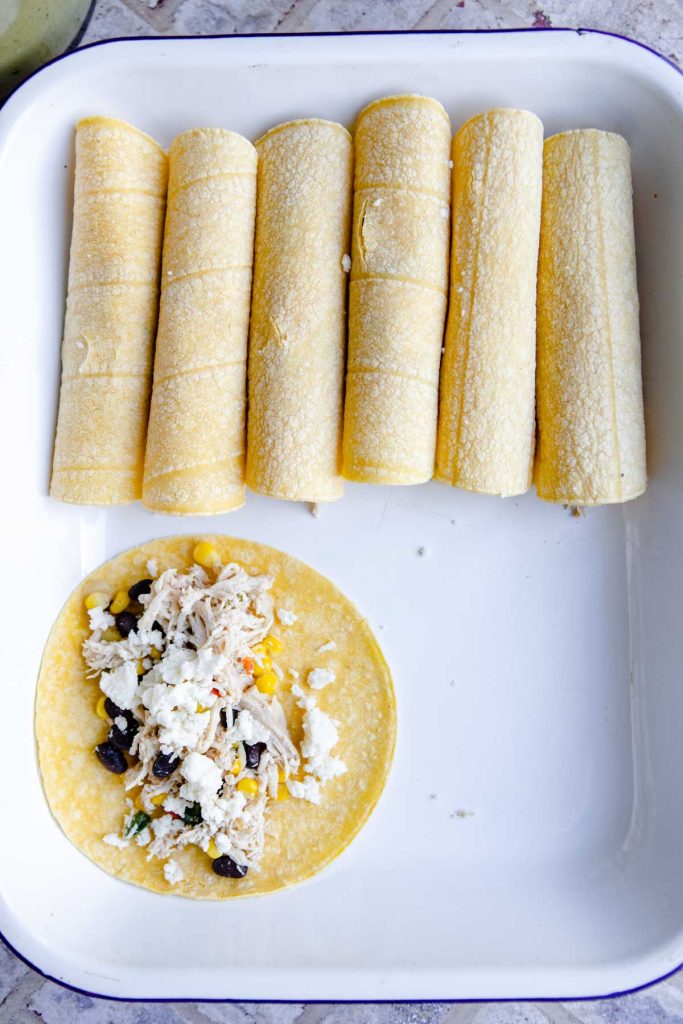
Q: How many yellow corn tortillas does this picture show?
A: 7